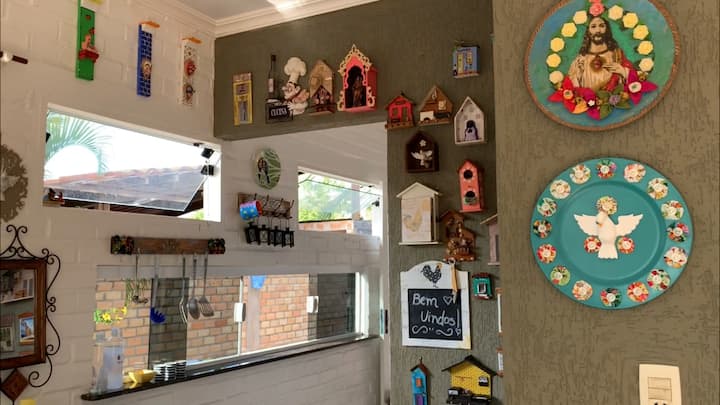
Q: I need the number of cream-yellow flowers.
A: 10